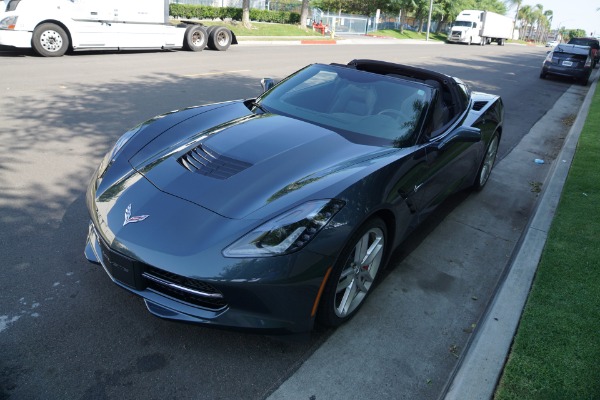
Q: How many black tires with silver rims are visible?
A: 5